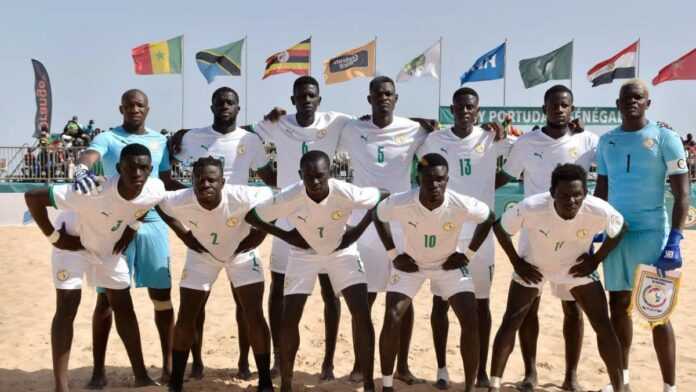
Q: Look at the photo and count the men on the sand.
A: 12